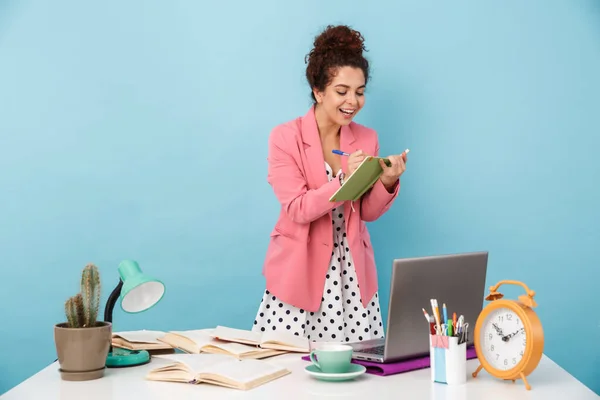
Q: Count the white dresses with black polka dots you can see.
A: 1